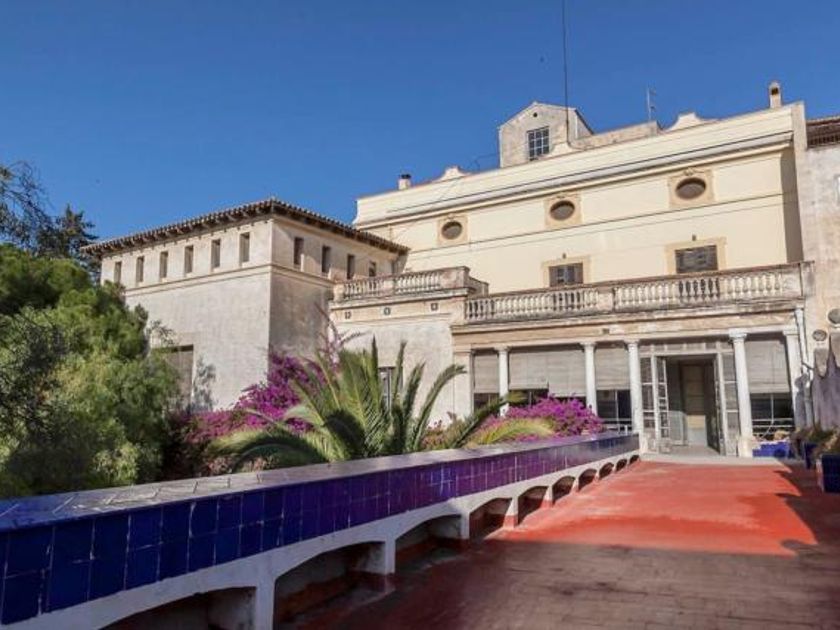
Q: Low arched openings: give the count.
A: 10